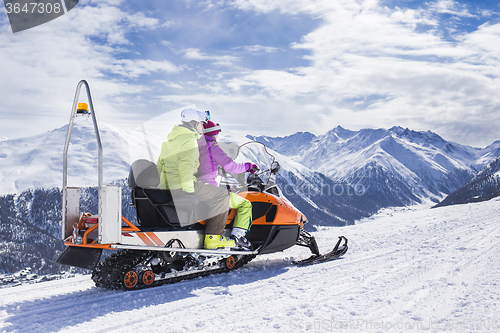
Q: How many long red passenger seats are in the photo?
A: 0